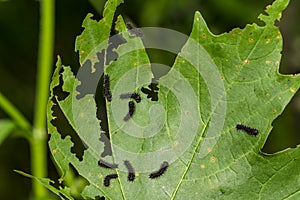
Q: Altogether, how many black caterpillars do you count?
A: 9